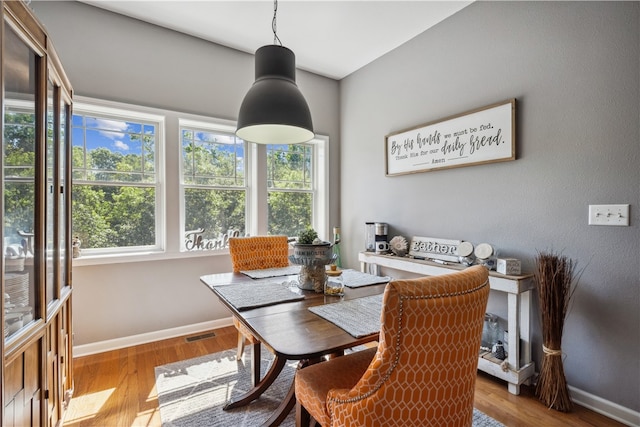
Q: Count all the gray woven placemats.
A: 4